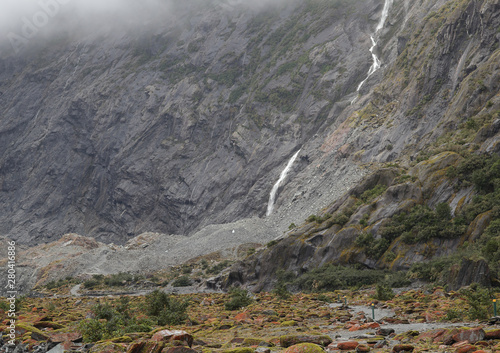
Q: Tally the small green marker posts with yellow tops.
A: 4